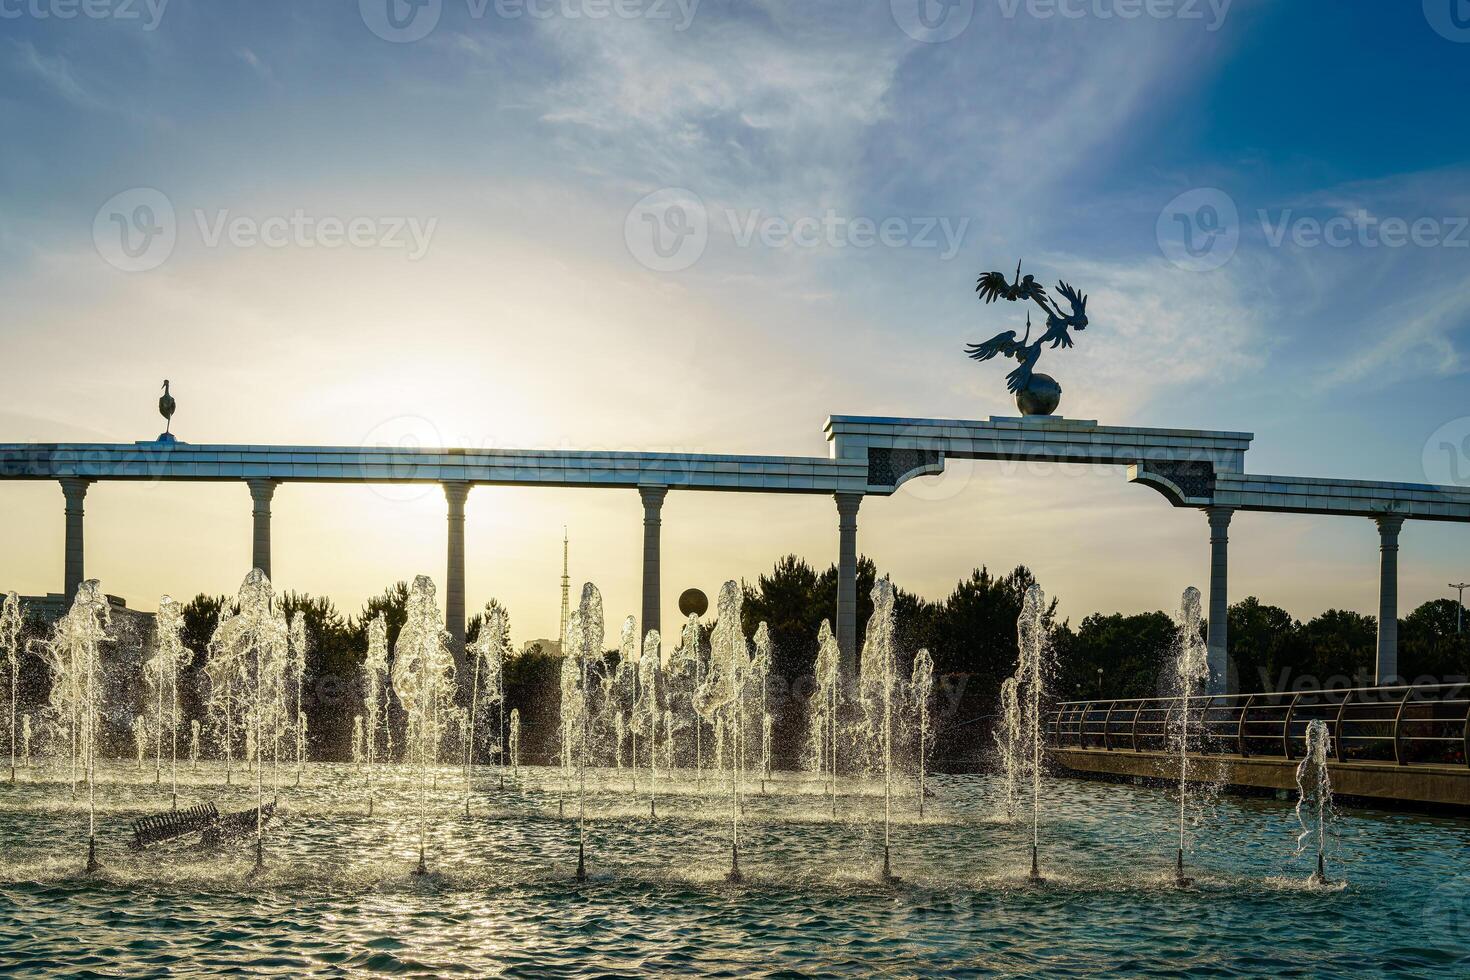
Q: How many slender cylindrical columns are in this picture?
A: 7